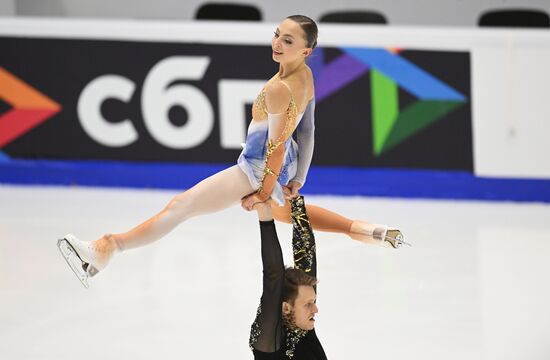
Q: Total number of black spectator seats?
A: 3